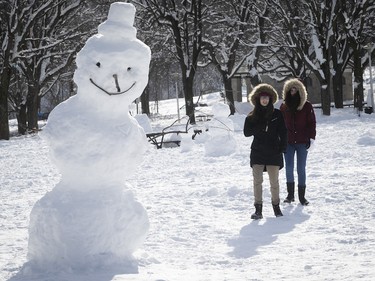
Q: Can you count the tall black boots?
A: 2